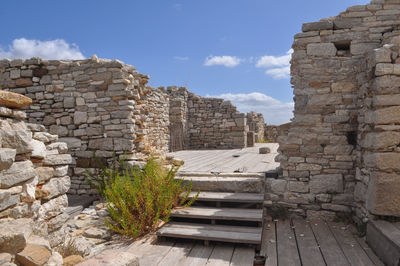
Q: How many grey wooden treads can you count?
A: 3